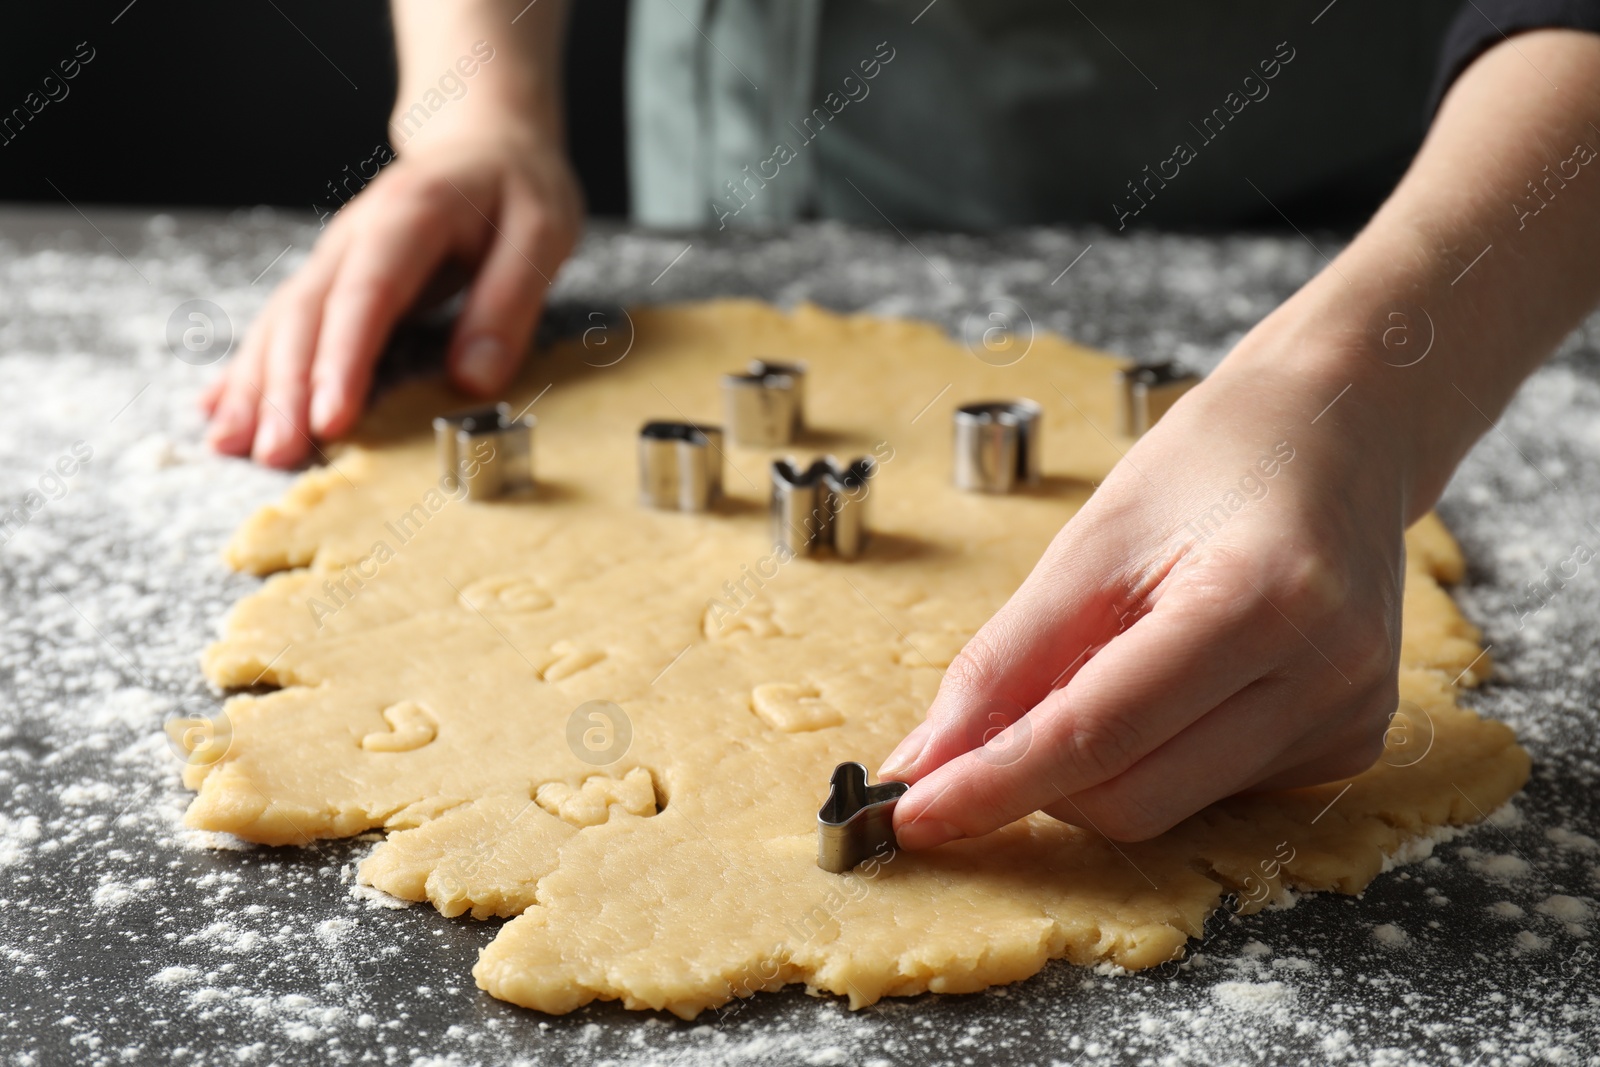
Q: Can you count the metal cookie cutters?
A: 7